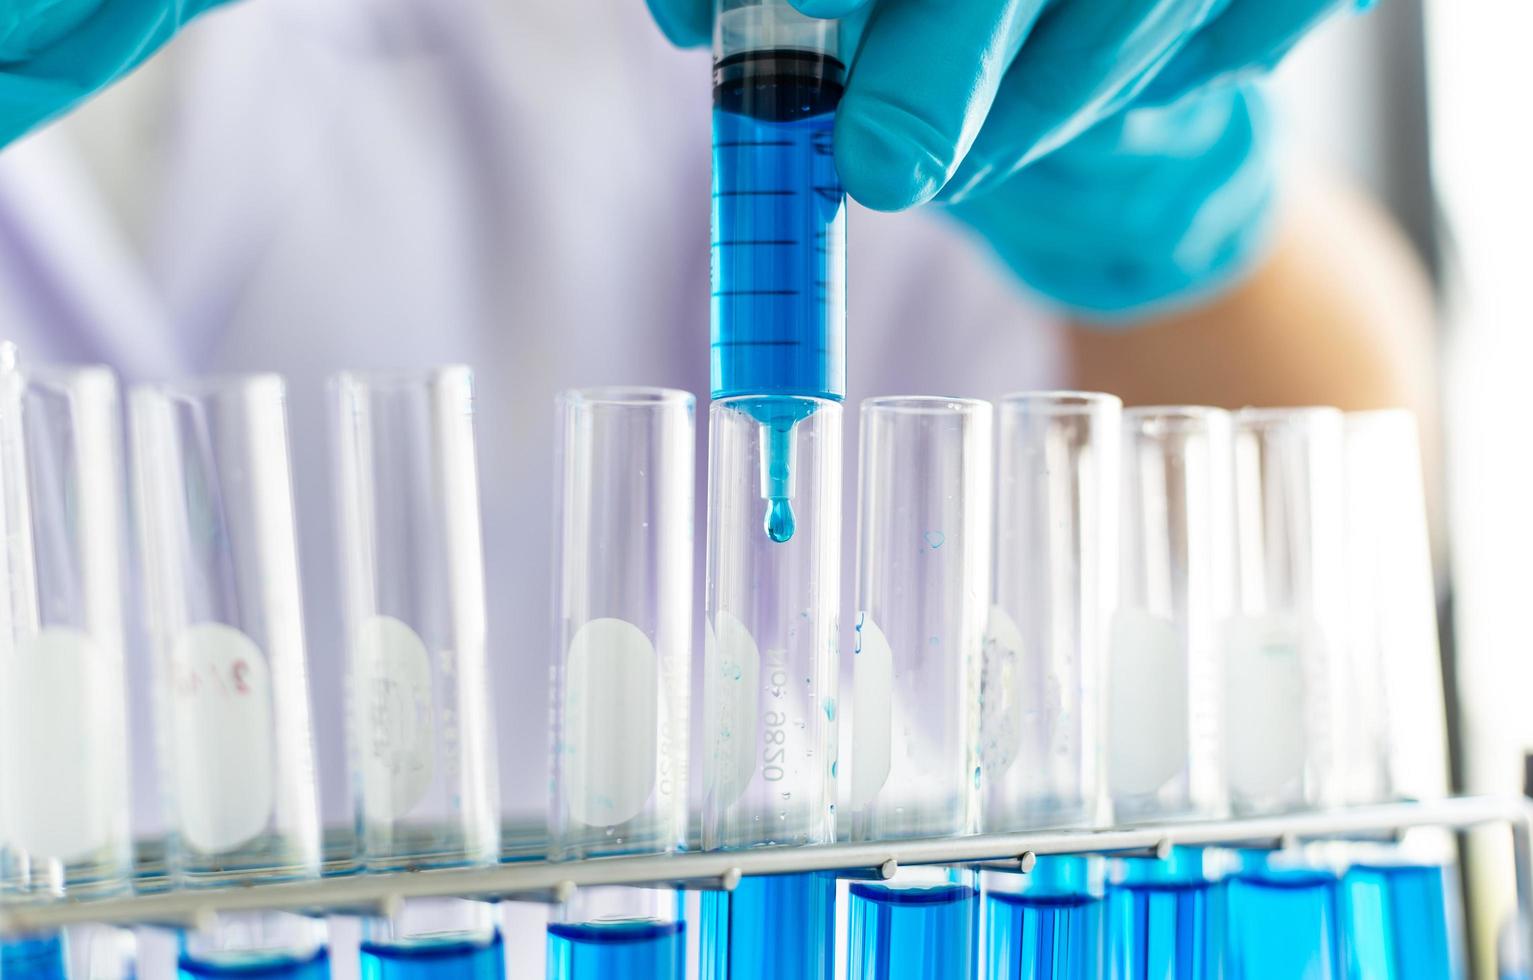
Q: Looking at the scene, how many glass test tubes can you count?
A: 11